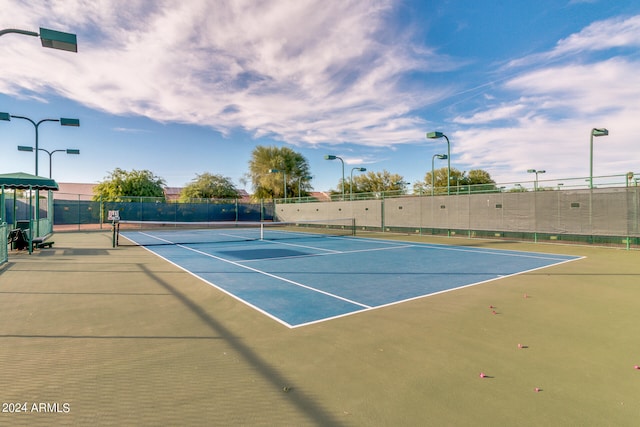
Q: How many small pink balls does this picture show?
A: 7